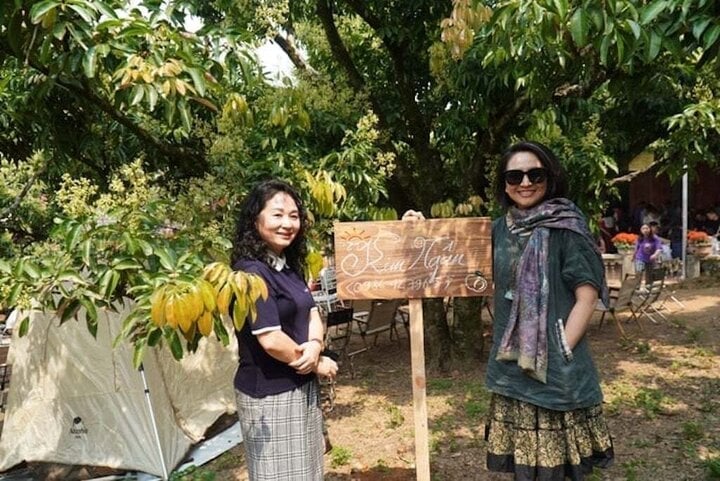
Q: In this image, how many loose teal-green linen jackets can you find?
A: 1